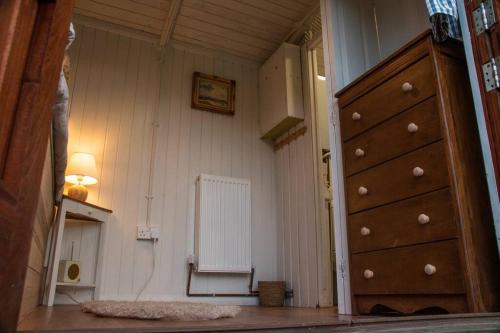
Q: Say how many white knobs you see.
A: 10